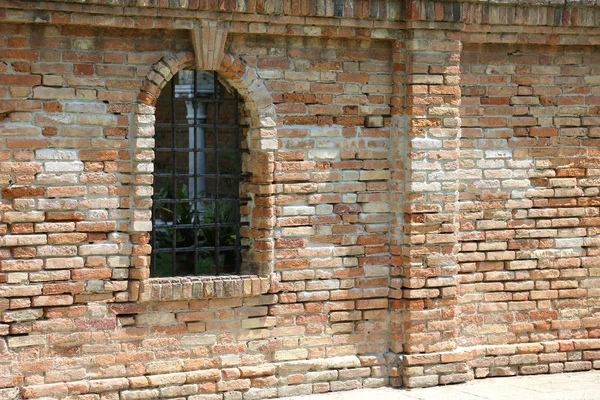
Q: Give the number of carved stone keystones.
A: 1